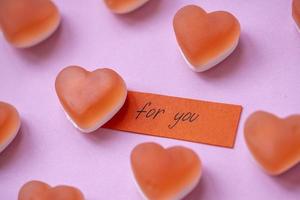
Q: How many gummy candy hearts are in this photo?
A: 9